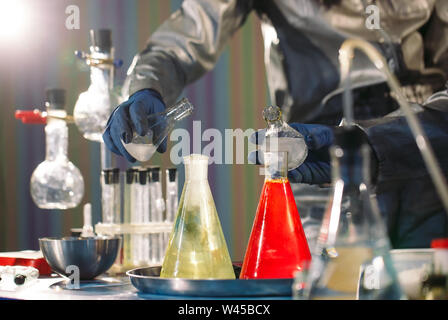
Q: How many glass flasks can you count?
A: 7